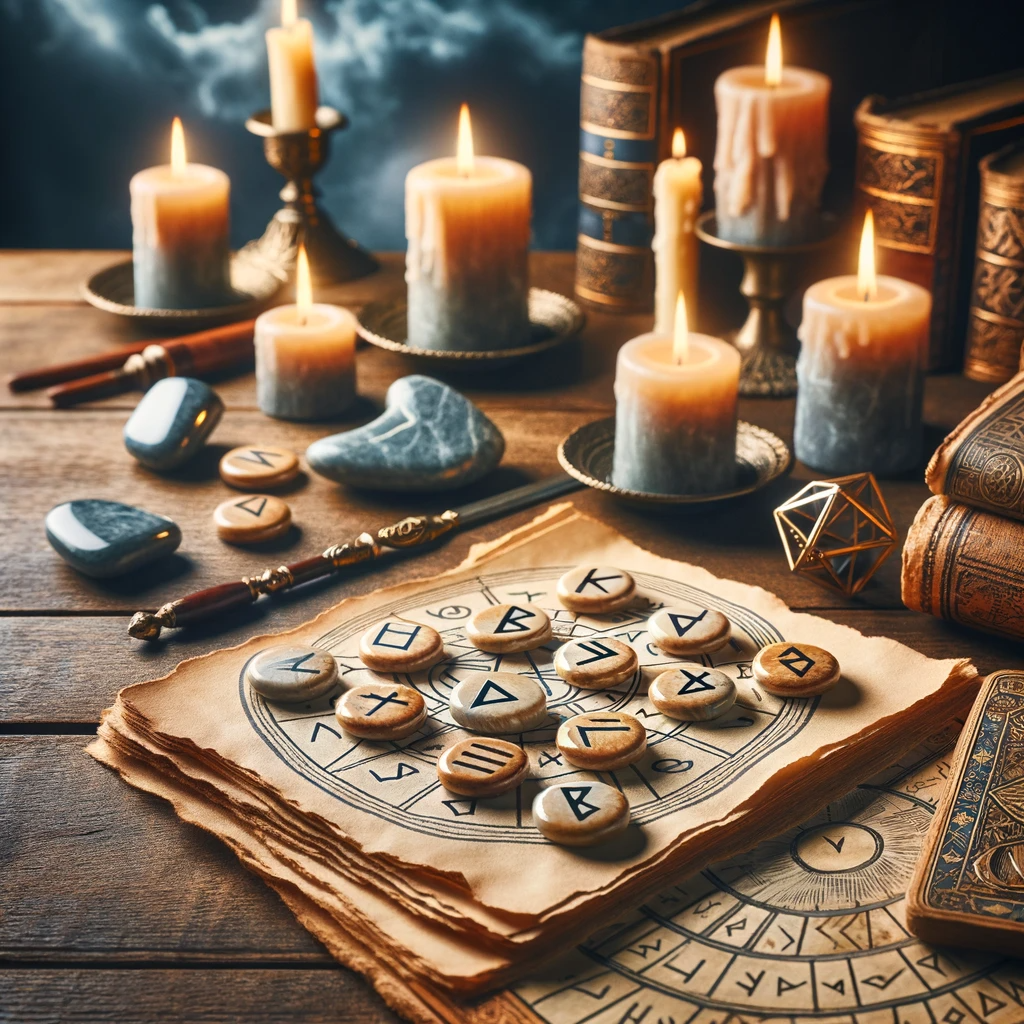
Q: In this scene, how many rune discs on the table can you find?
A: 15